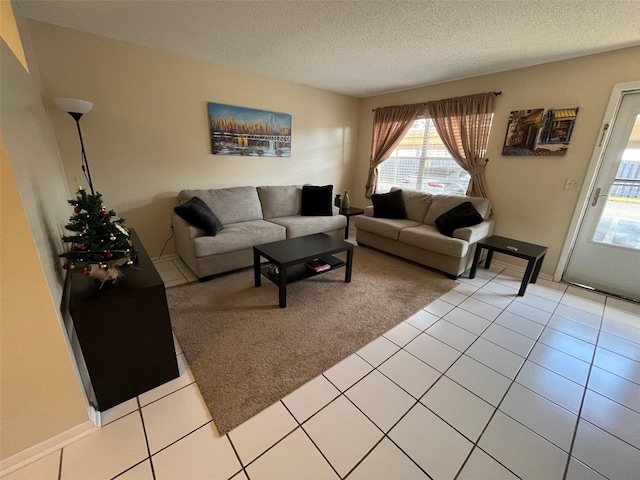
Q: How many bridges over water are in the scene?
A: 1